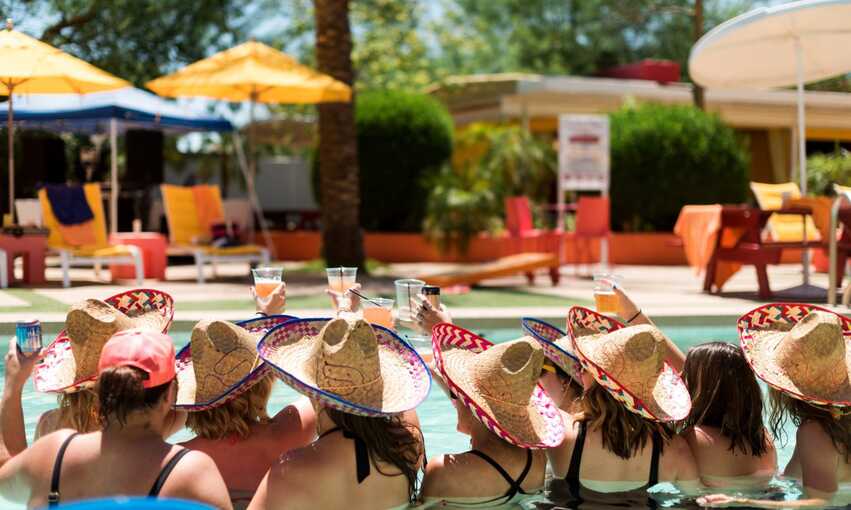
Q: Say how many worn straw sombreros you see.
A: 7